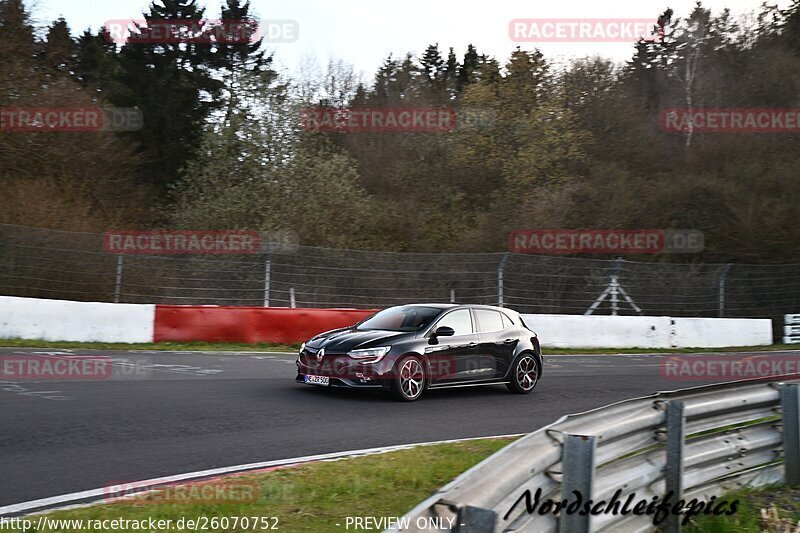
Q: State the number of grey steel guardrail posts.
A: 4